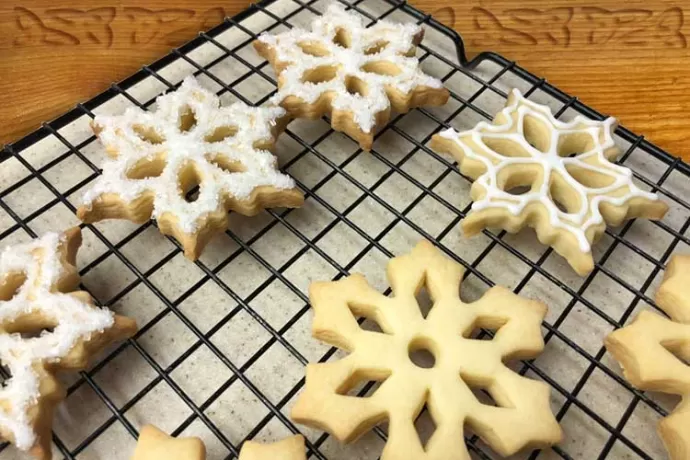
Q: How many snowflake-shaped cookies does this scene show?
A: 7